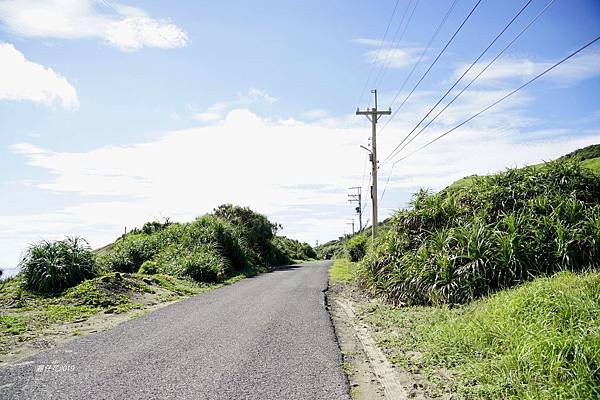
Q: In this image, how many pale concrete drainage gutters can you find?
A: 1